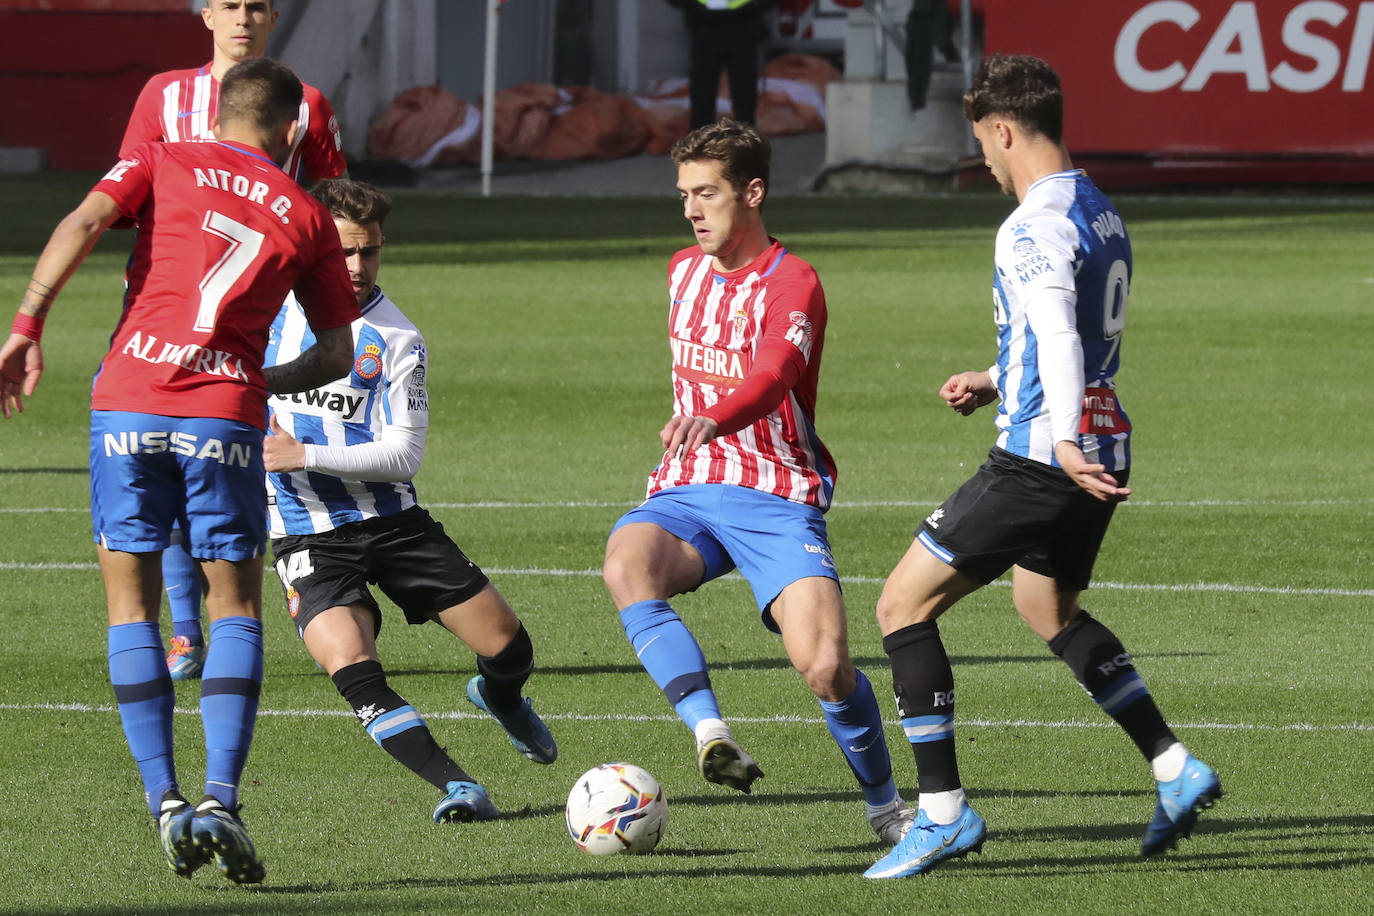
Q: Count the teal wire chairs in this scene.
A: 0